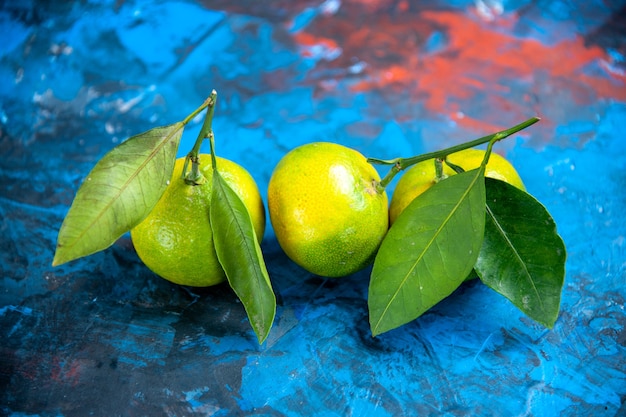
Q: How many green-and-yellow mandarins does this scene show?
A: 3